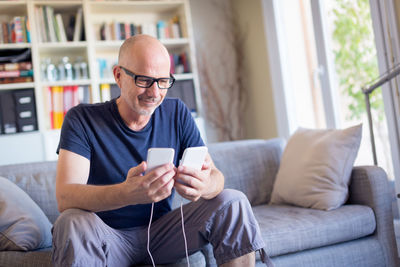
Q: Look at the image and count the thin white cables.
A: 2